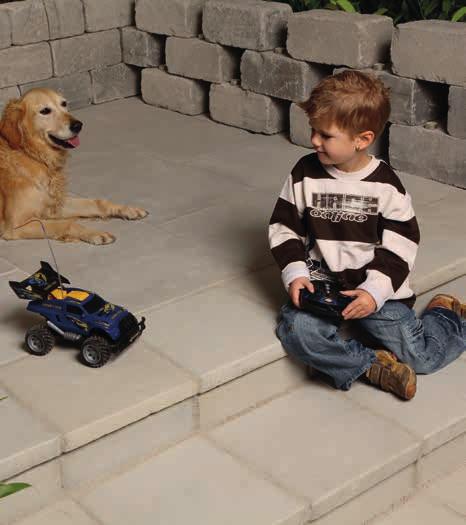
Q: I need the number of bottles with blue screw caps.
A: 0